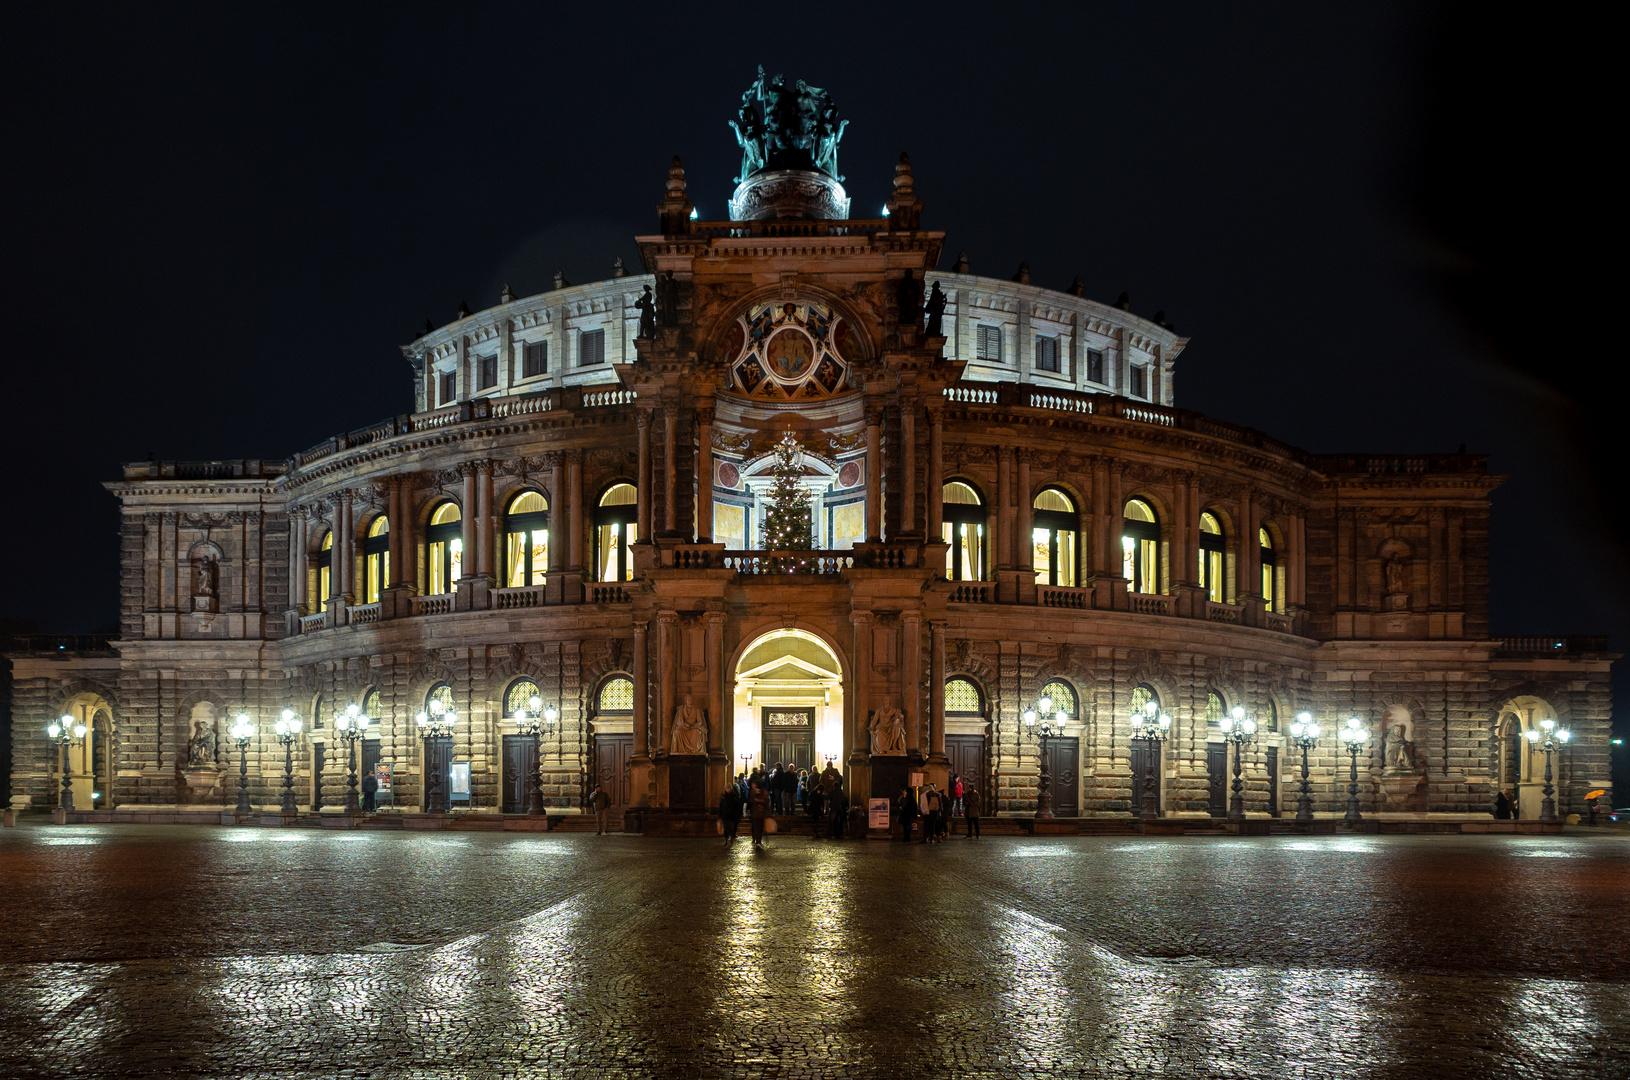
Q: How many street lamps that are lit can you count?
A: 12